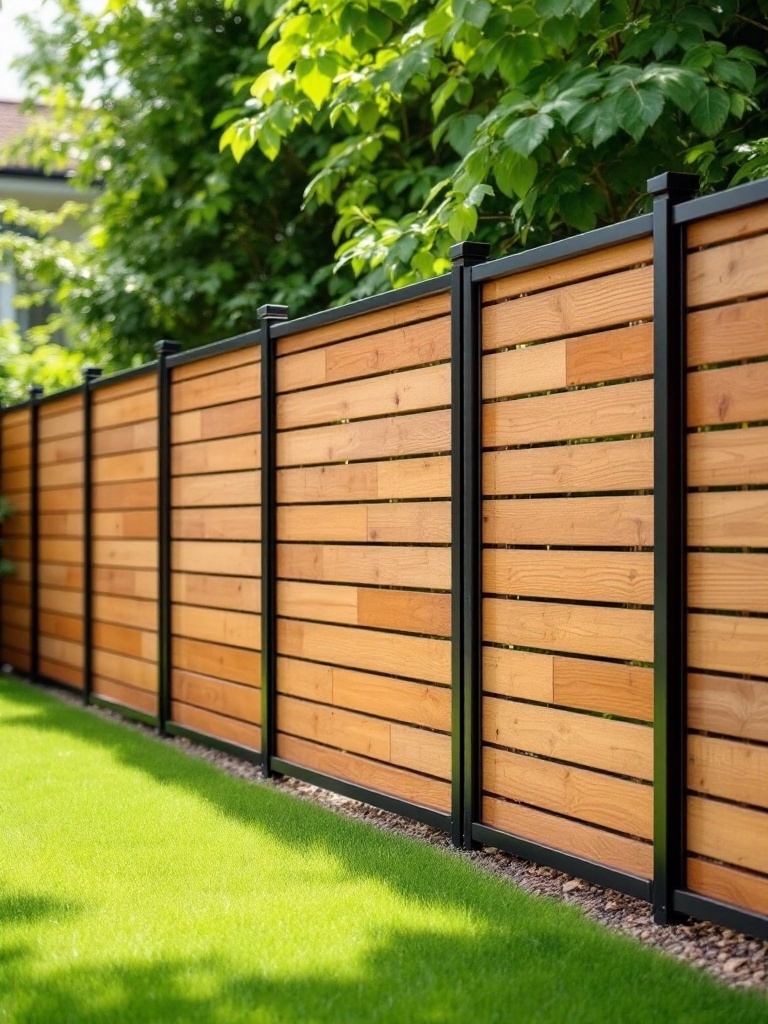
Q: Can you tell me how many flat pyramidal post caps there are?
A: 6